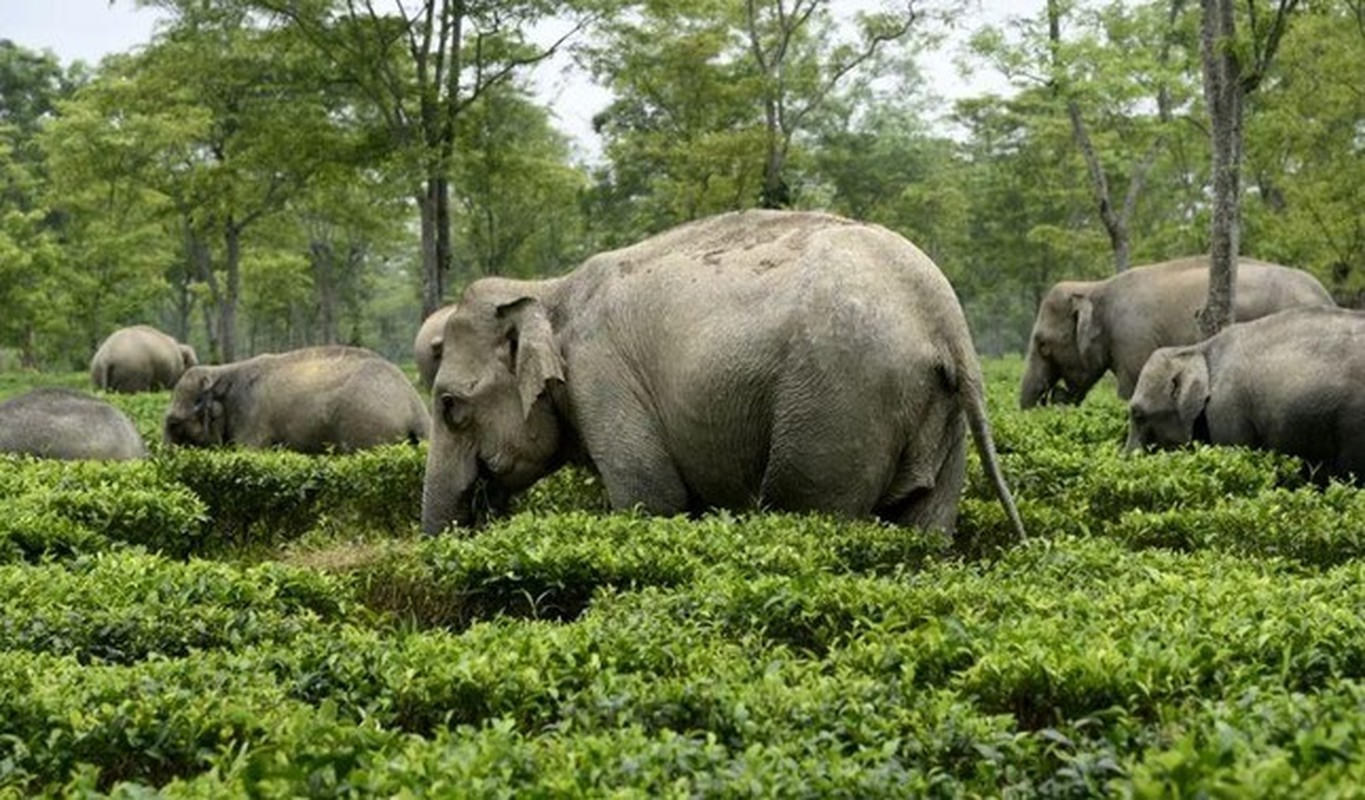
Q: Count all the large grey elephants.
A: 7